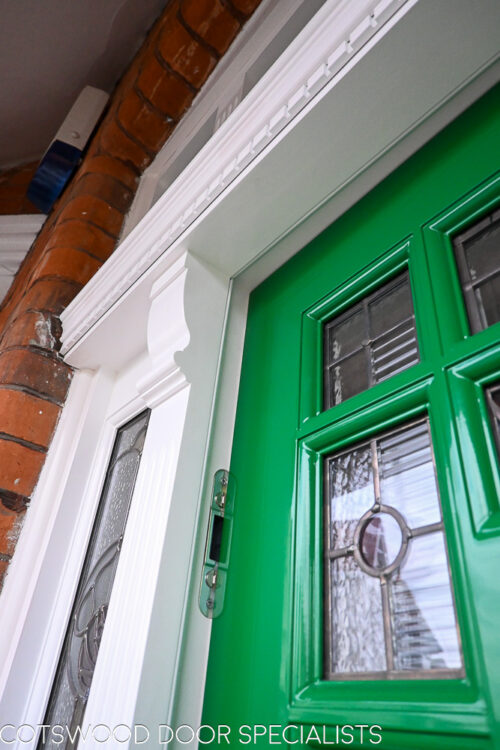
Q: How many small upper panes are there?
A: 2